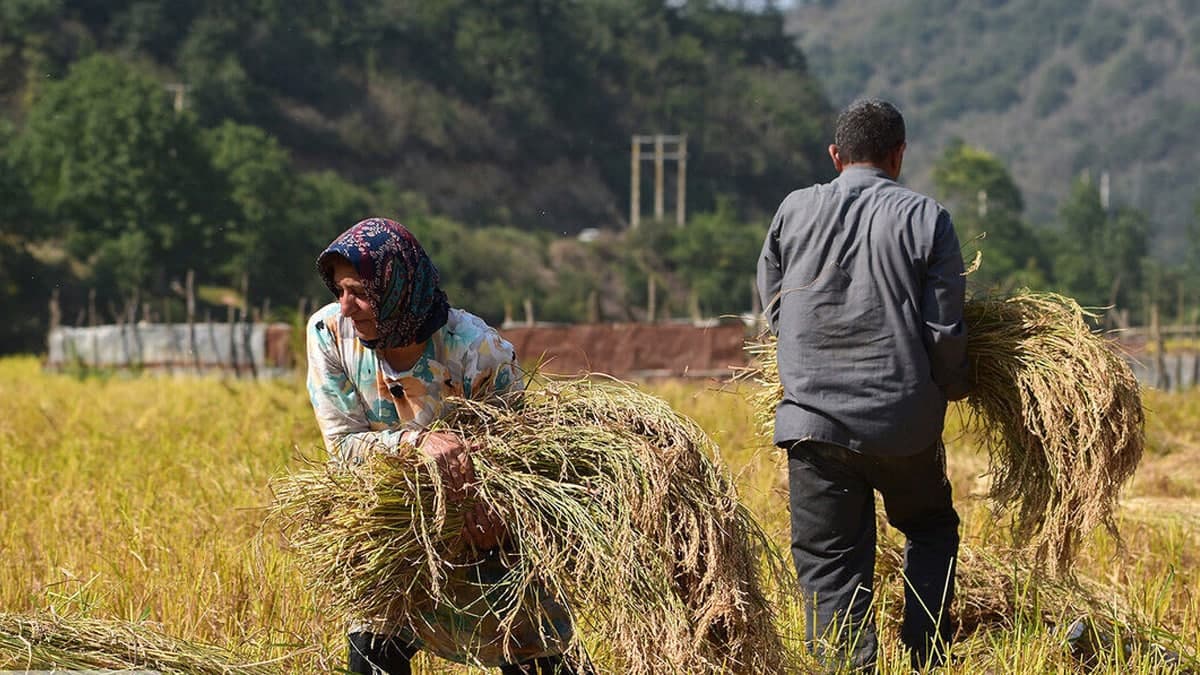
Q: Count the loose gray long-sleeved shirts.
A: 1